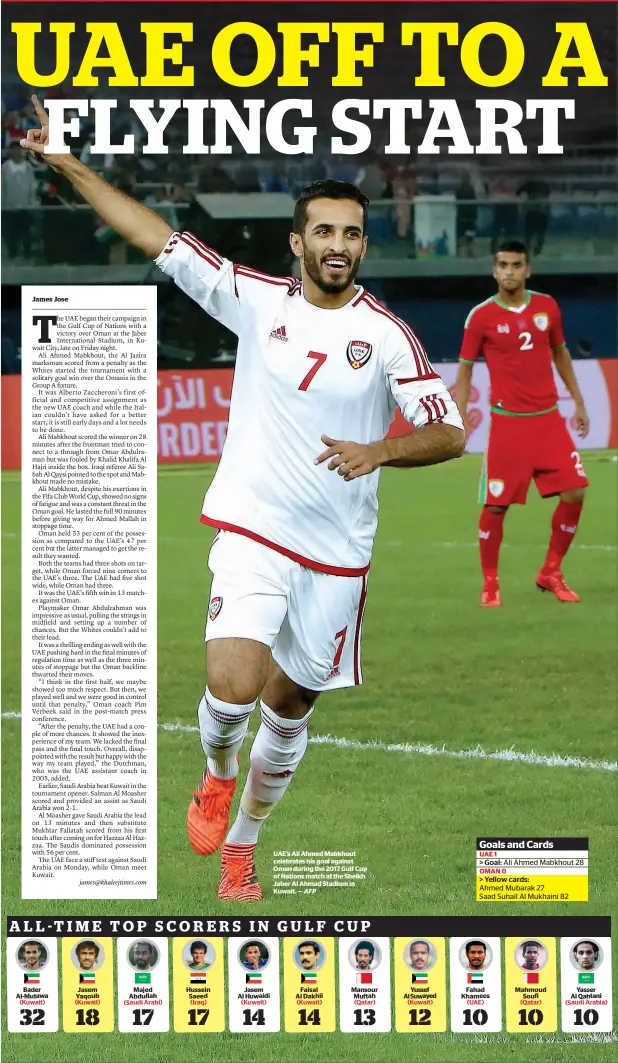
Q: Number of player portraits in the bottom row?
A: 11